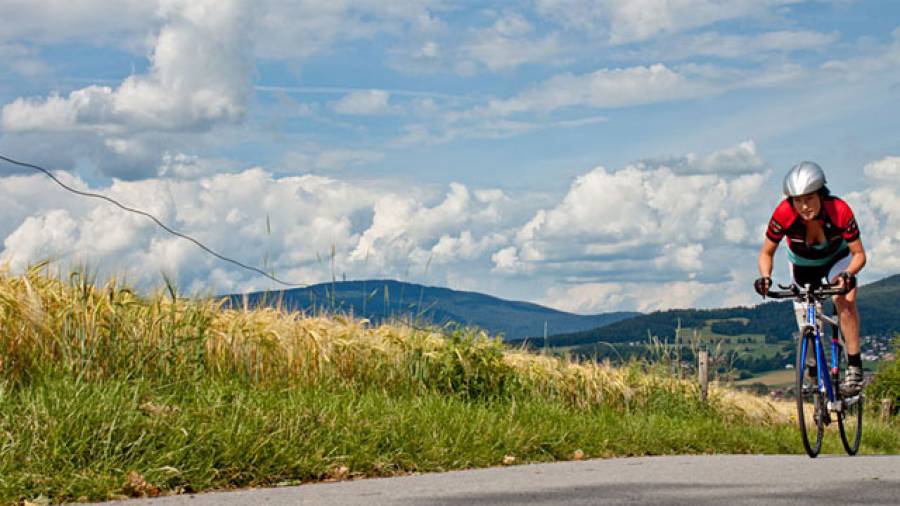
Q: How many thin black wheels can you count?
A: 2